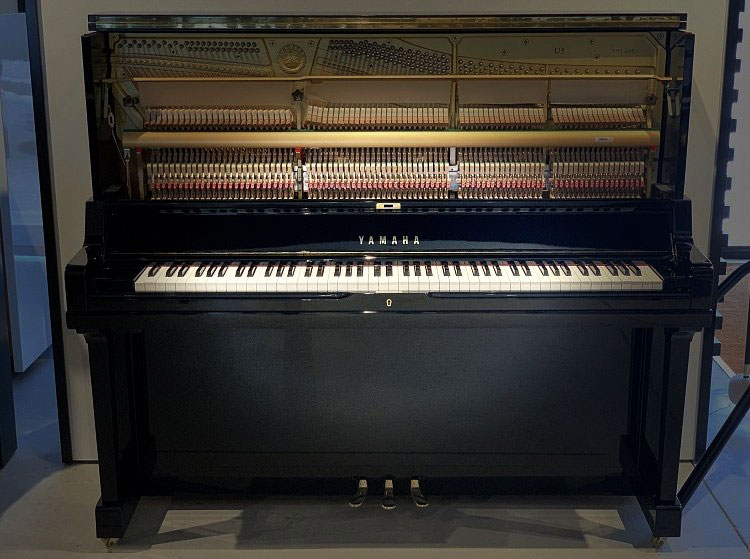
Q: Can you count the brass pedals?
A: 3